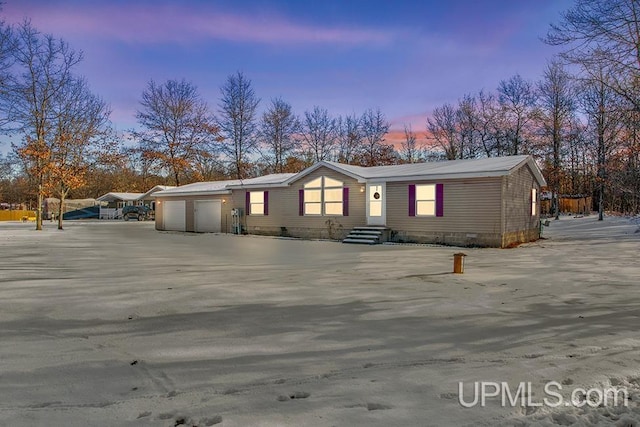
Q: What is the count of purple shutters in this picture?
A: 6